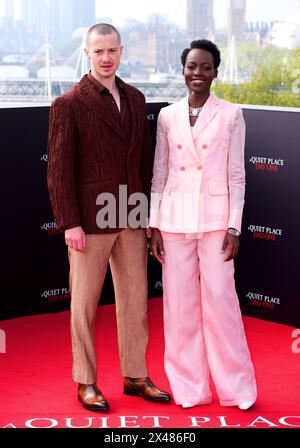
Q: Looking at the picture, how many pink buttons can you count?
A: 4